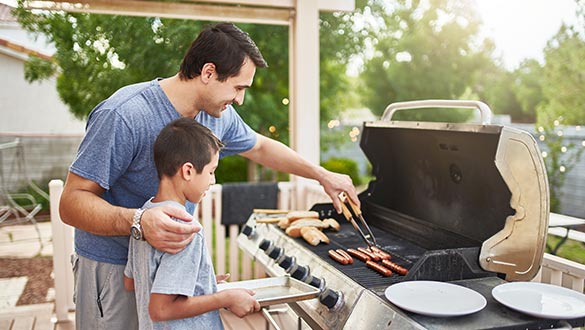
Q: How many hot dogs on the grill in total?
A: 8